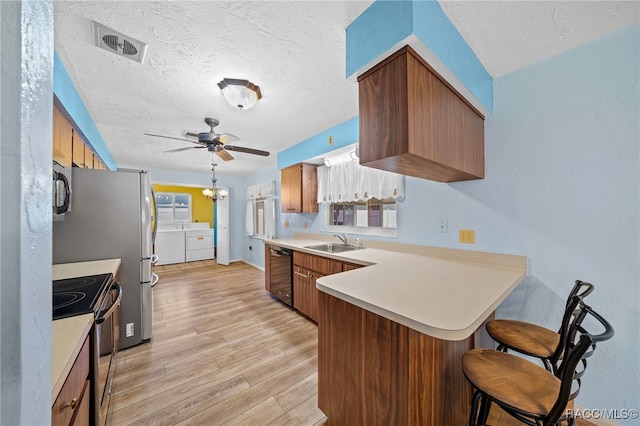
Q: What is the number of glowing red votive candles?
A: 0